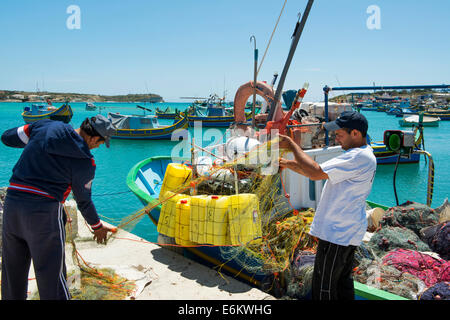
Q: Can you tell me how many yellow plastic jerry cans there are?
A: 6